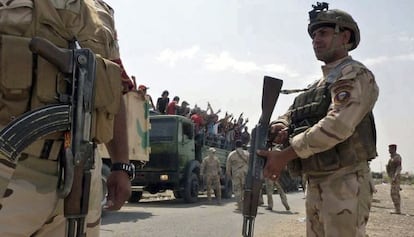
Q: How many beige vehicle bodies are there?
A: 1